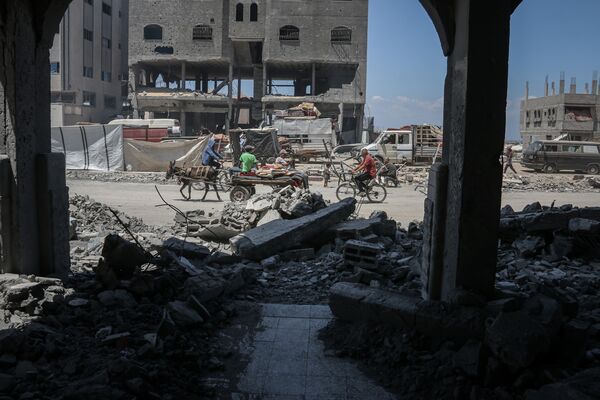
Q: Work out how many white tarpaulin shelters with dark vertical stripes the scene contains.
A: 1